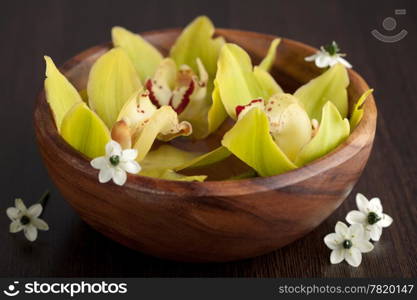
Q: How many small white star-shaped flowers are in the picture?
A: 5